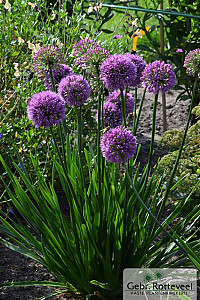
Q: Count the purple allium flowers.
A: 13